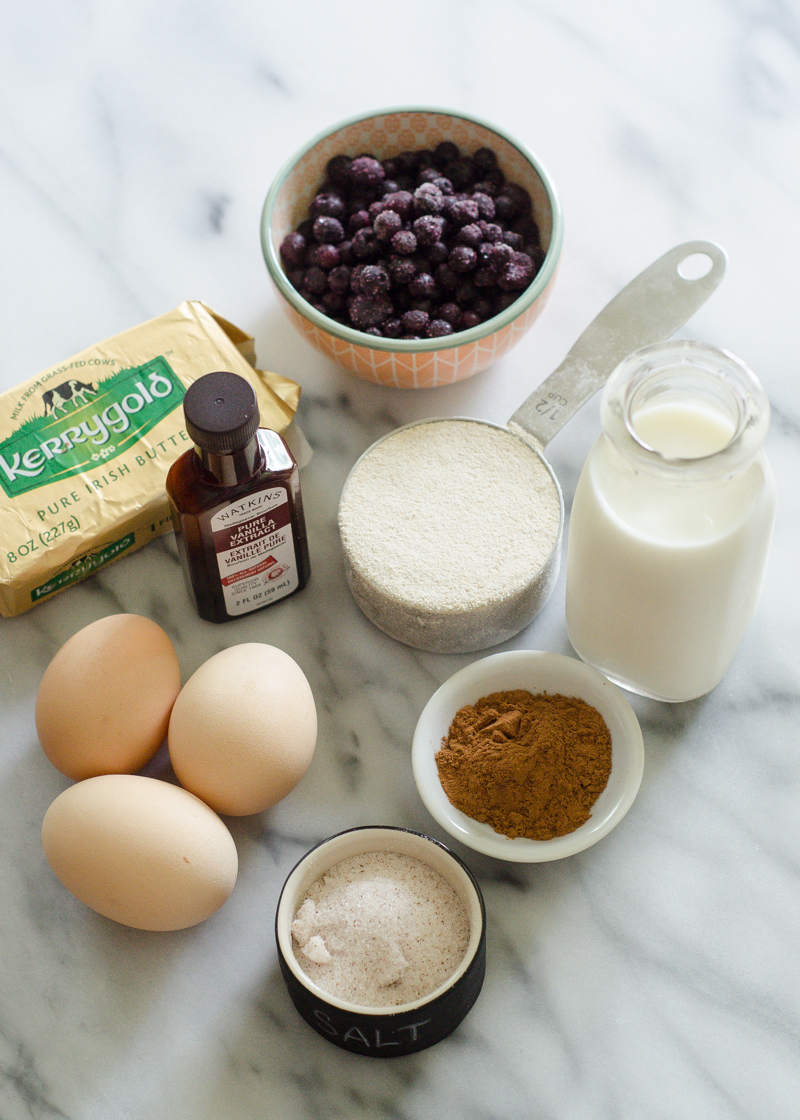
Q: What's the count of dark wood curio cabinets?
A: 0